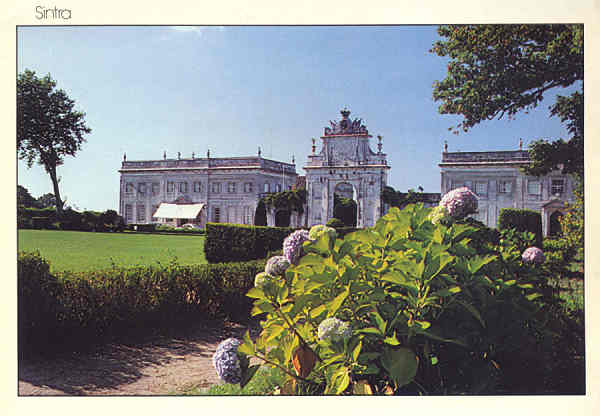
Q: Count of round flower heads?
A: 9